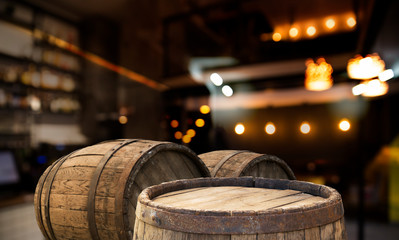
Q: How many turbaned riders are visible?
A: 0